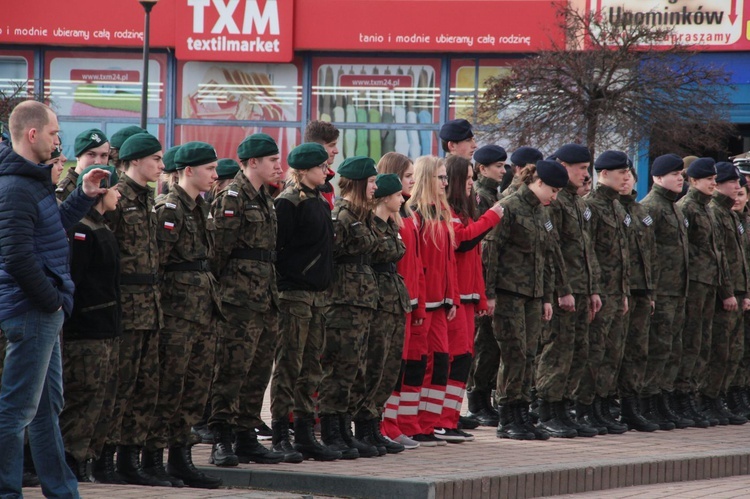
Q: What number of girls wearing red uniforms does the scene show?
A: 3